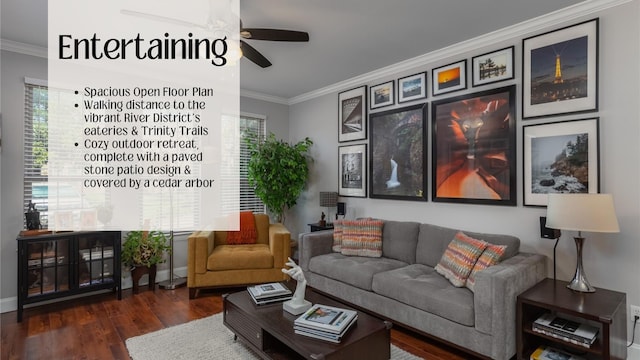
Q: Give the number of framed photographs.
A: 10